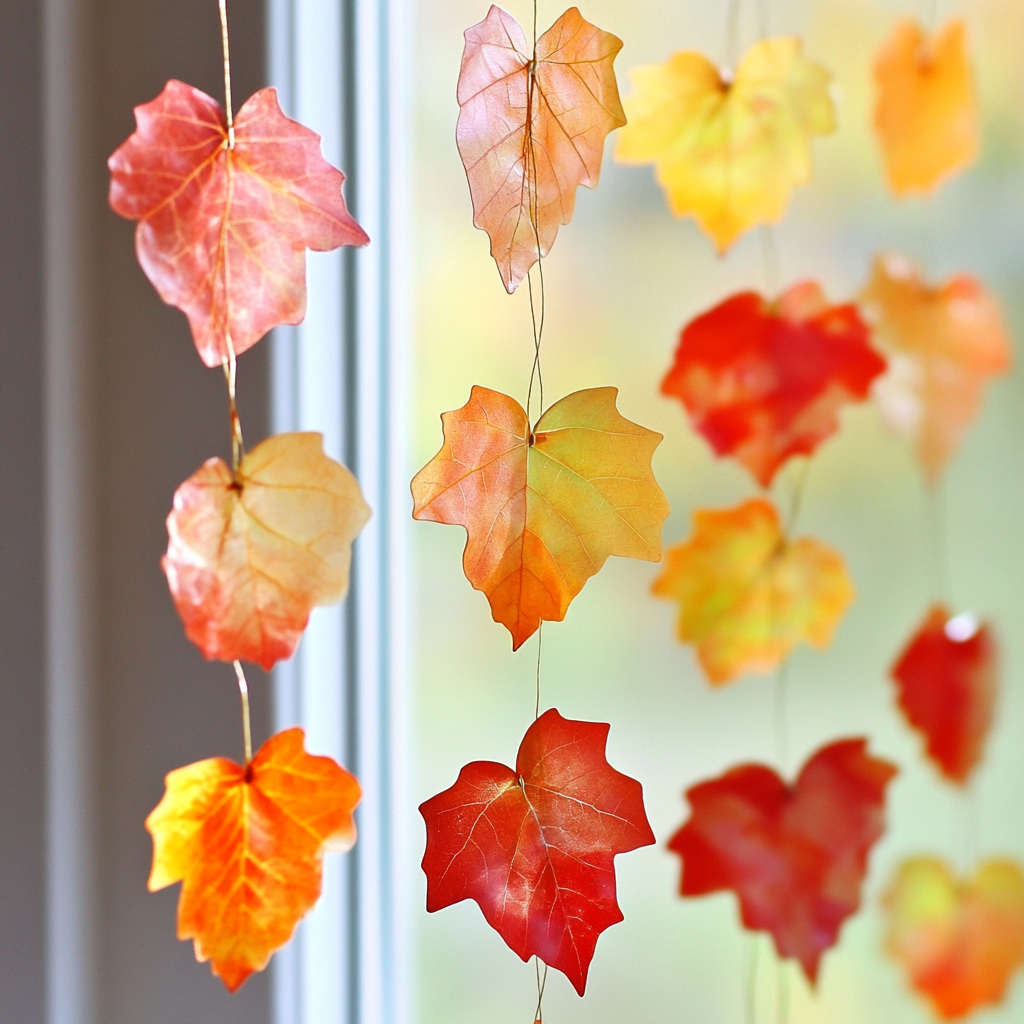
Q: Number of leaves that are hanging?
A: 14